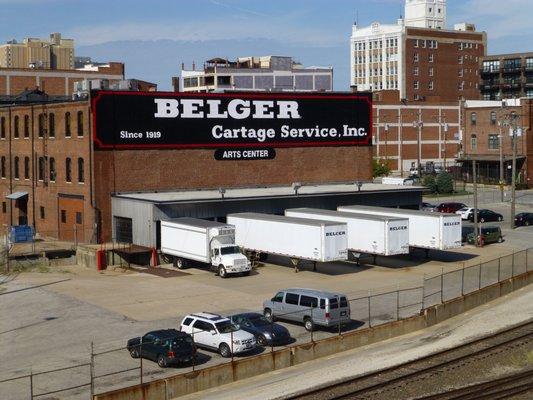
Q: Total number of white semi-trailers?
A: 3